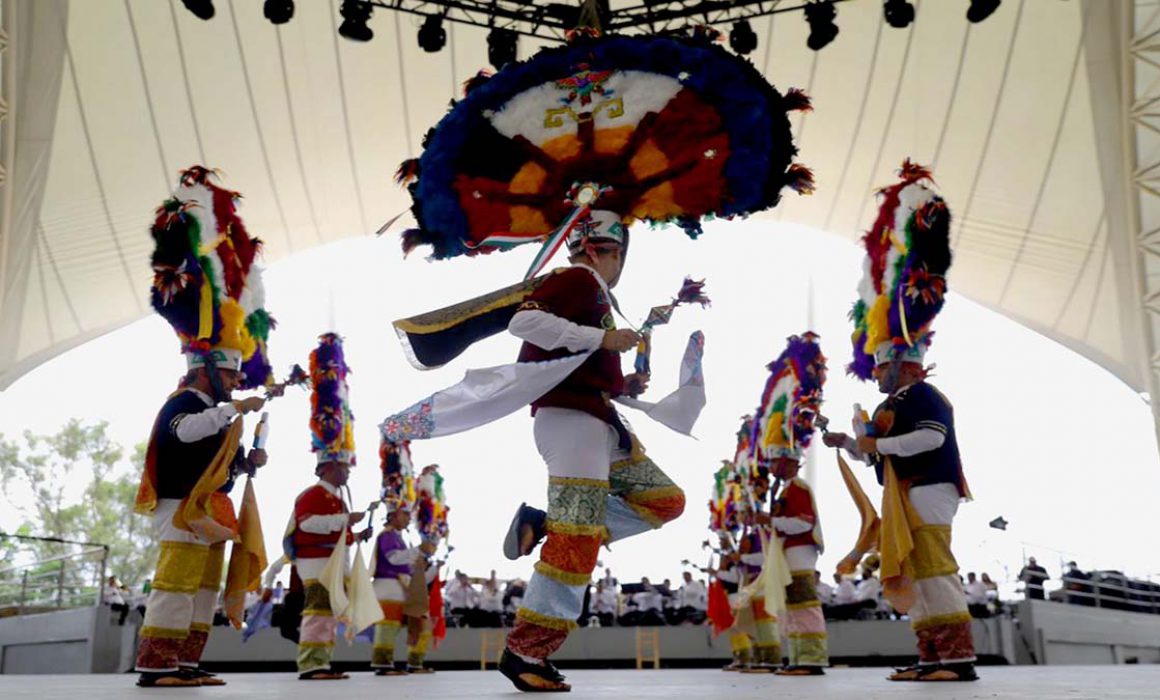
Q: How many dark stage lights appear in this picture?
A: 9